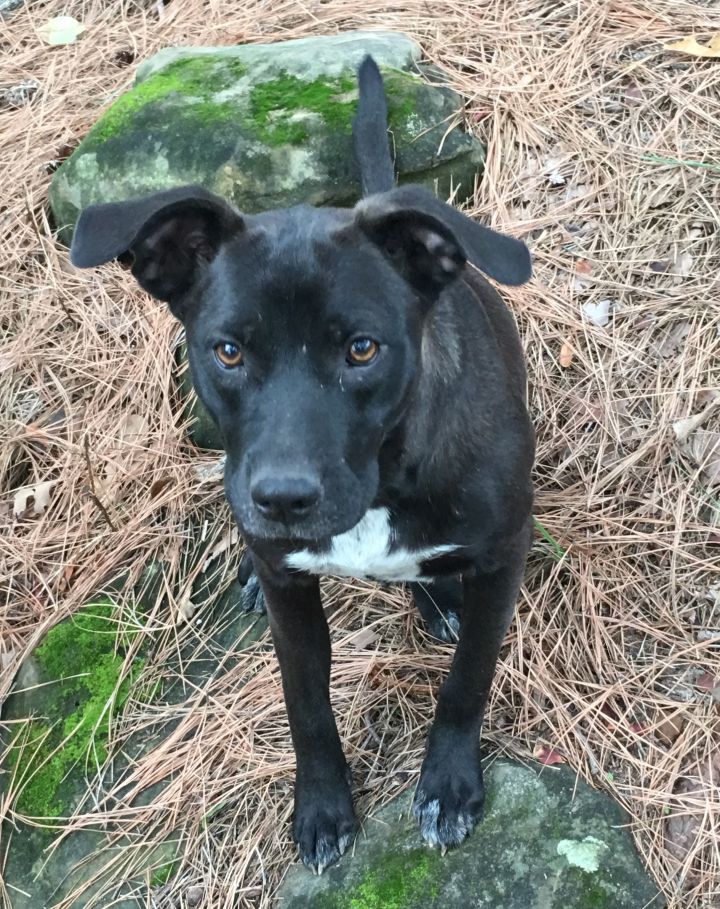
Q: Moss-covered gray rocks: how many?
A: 3